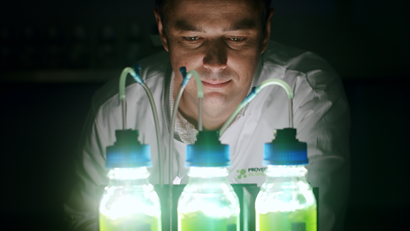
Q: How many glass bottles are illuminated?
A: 3